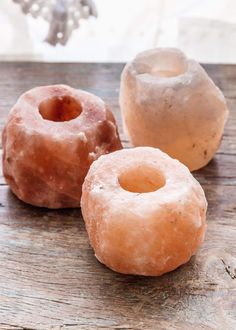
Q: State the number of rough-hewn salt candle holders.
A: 3